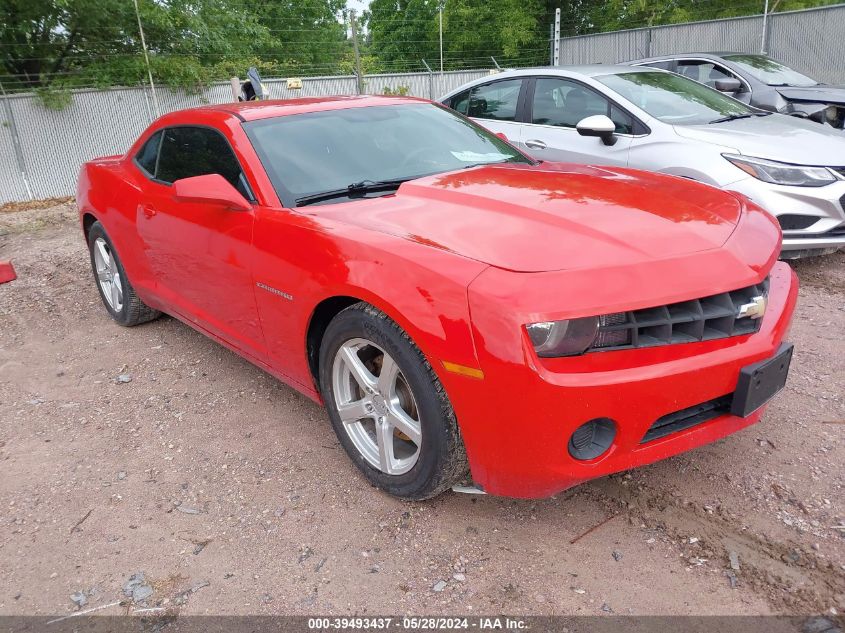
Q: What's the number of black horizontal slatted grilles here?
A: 2